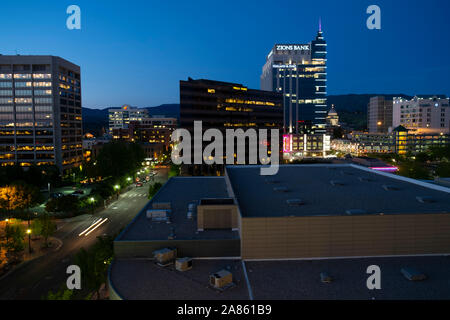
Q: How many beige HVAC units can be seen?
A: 3